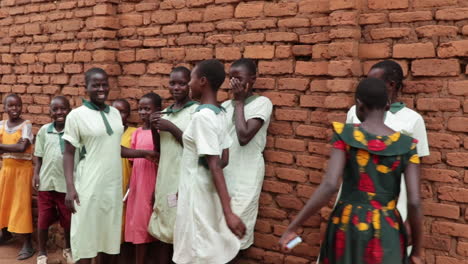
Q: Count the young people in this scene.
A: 10